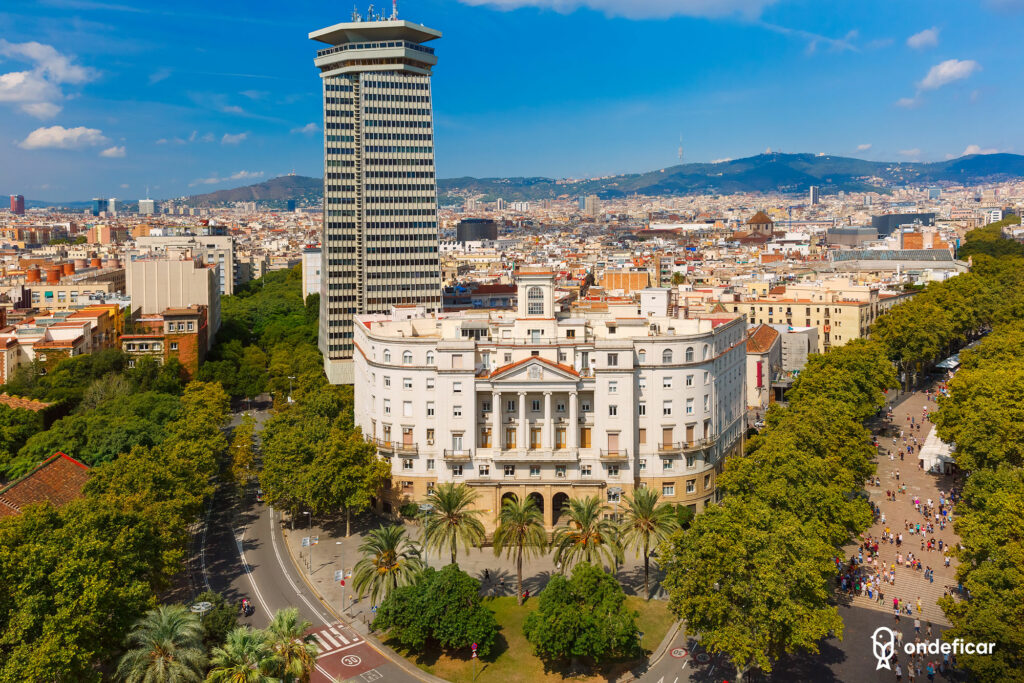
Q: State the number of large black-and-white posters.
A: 0